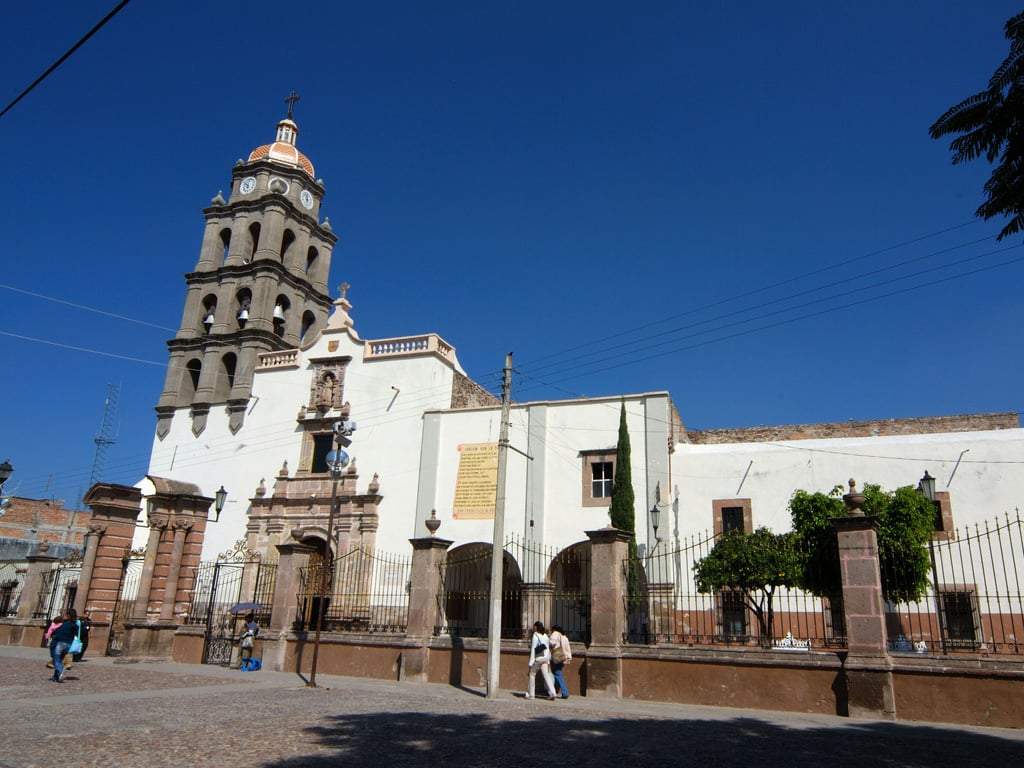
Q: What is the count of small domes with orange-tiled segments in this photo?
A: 1